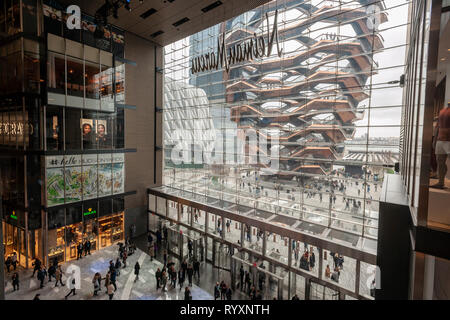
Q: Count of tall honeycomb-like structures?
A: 1